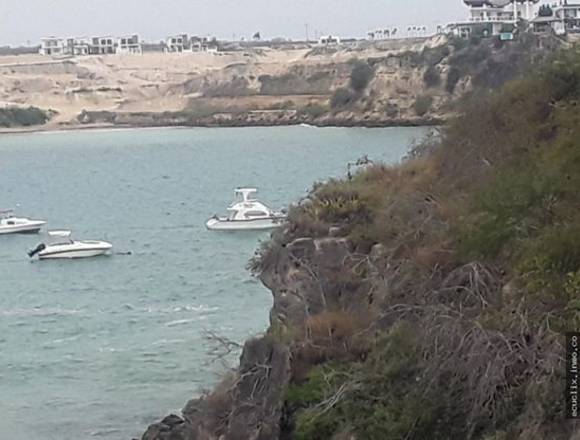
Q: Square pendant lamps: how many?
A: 0